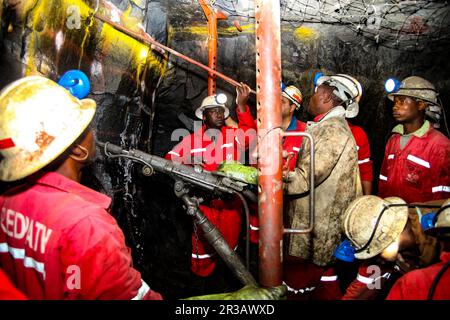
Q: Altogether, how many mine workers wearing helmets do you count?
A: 7